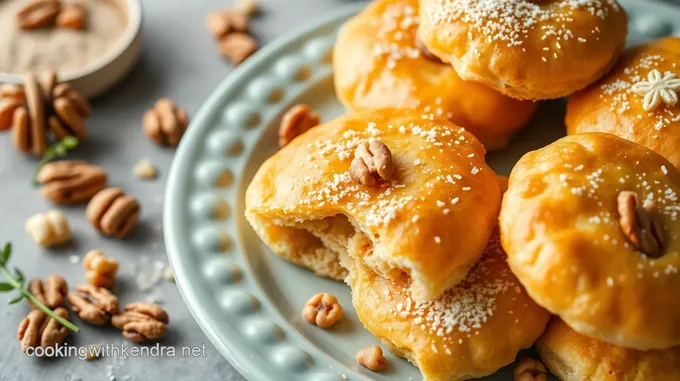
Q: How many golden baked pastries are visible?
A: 7